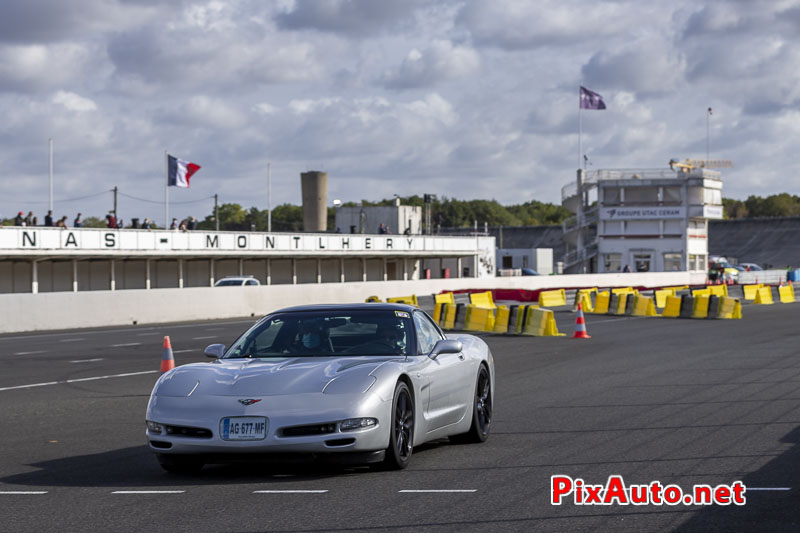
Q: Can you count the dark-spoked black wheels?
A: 2